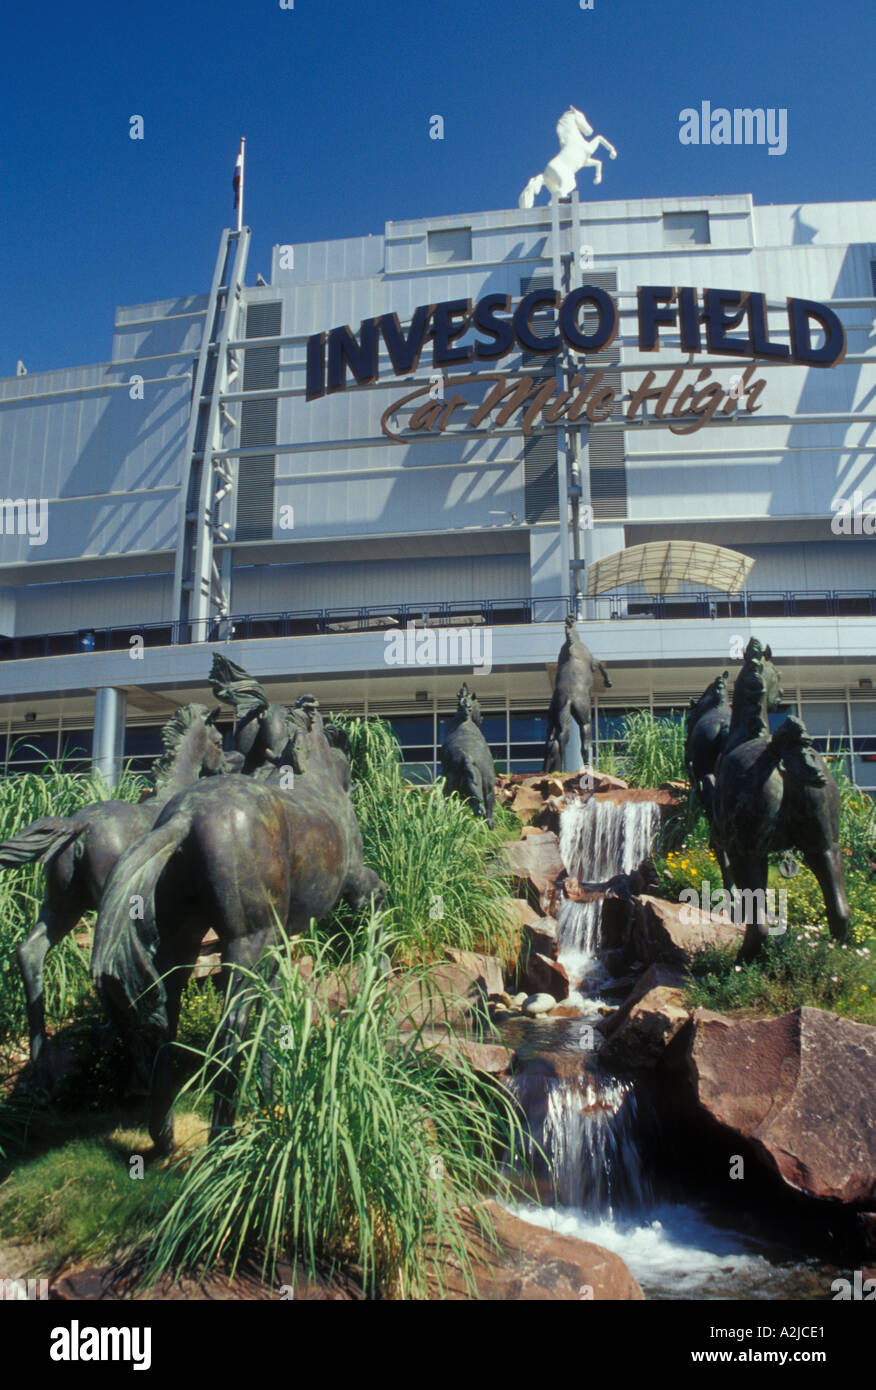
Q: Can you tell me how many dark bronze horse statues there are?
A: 7